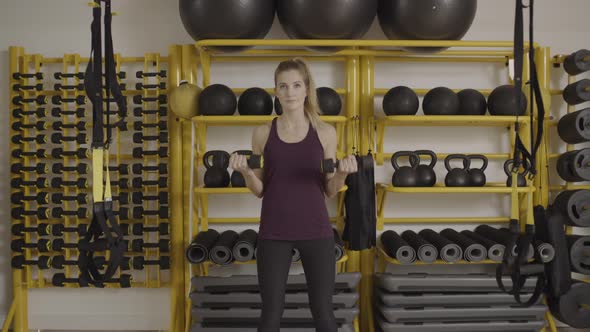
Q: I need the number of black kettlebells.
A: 7